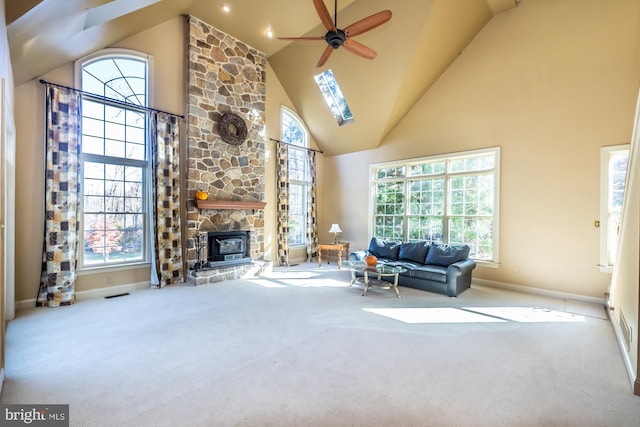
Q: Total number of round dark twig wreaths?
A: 1